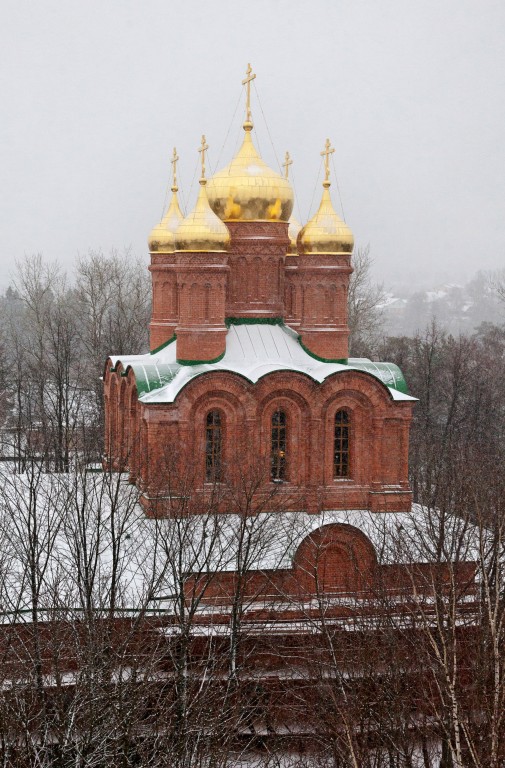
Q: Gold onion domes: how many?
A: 5